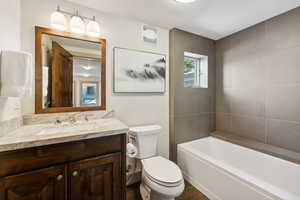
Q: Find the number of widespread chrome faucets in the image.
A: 1